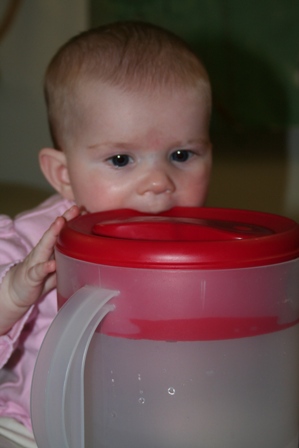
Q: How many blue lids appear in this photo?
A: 0